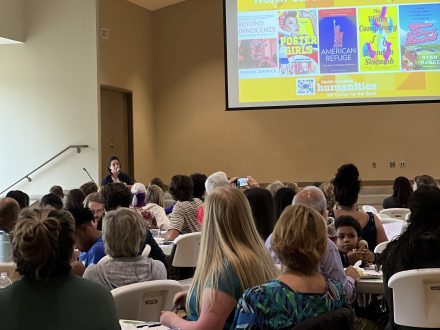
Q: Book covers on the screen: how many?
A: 5